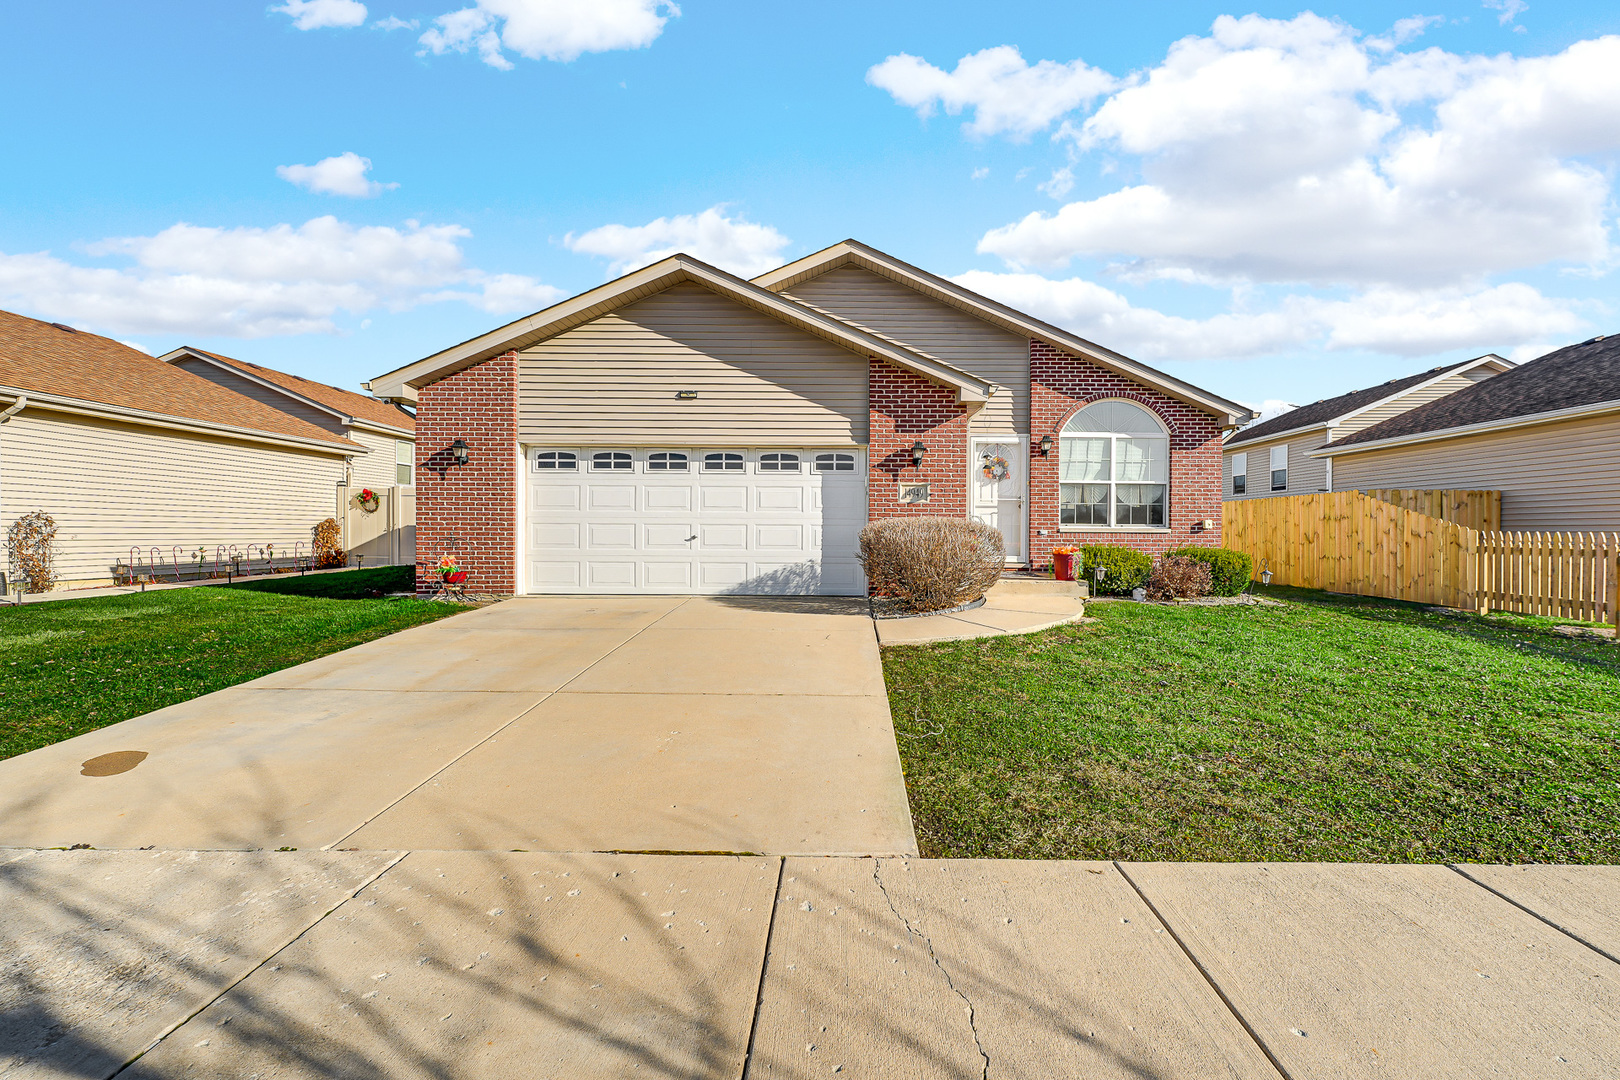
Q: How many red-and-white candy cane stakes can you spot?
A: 9